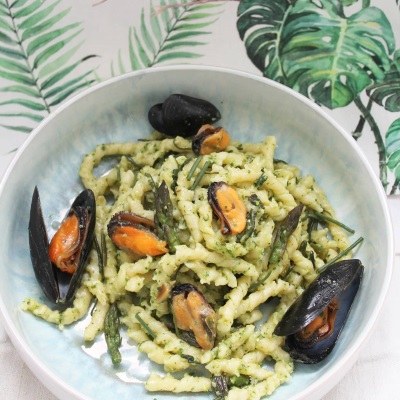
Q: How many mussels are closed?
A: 1